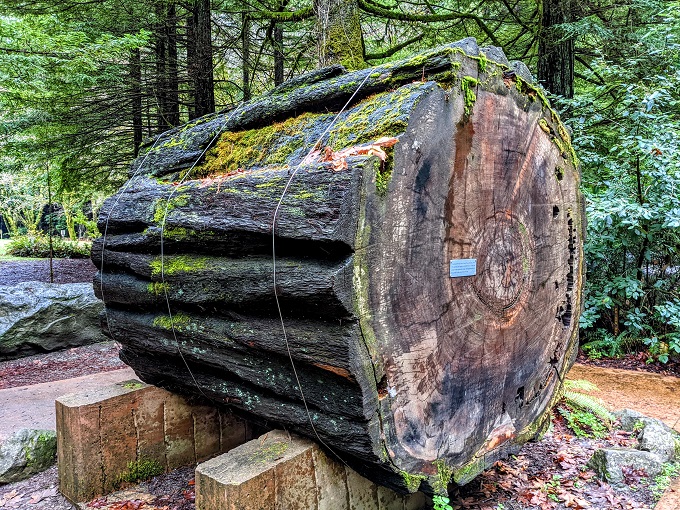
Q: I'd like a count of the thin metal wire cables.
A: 3